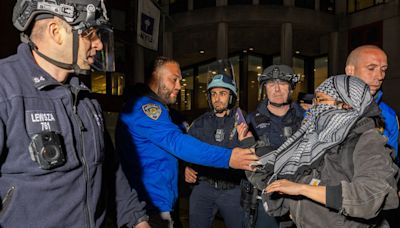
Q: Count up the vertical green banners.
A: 0